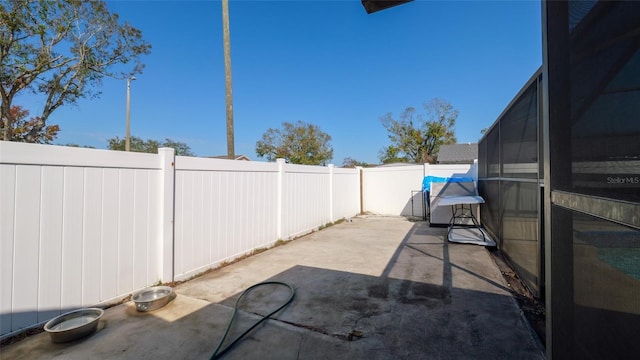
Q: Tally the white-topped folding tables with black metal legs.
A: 1